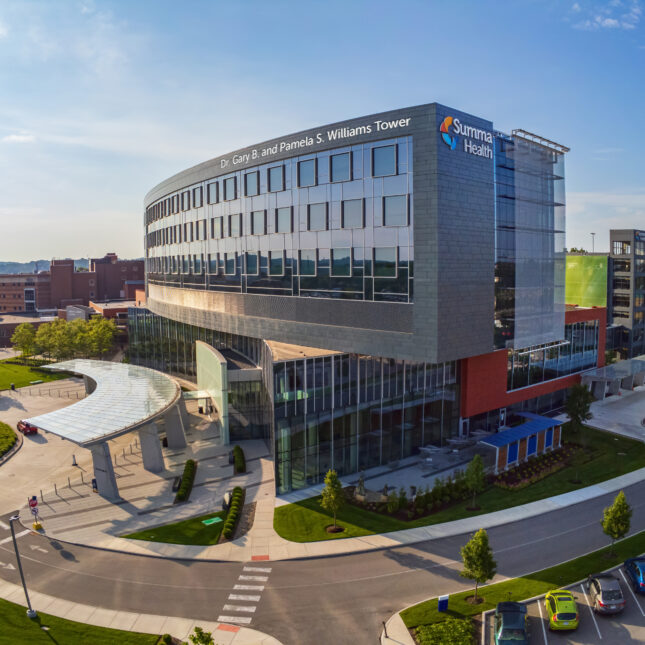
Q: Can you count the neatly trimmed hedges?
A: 3